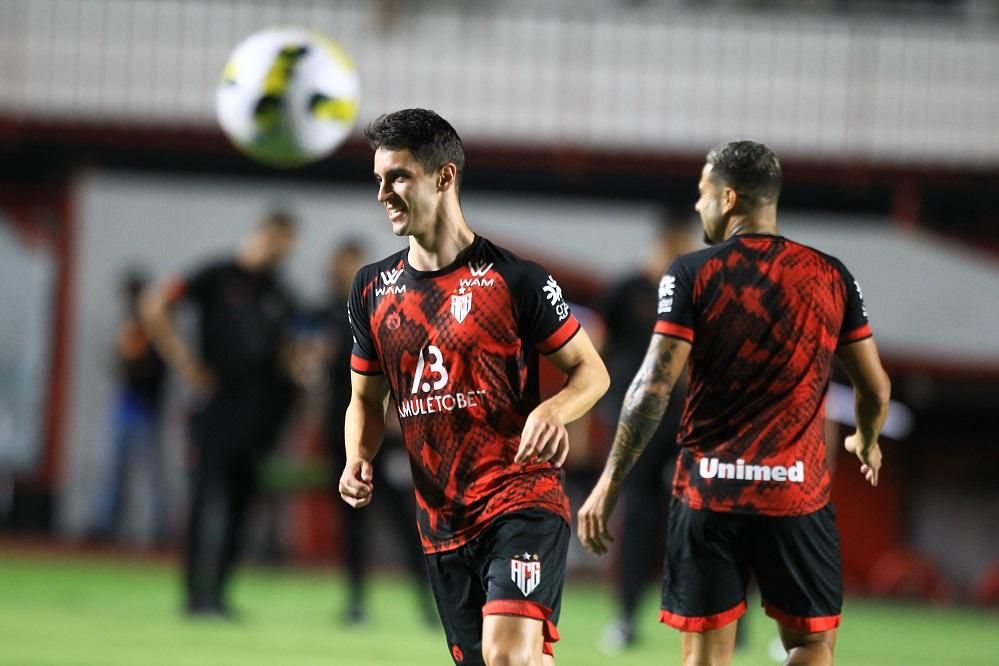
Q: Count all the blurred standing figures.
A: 4